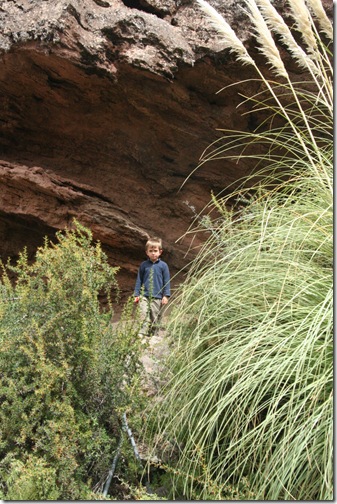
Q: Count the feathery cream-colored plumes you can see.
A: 5